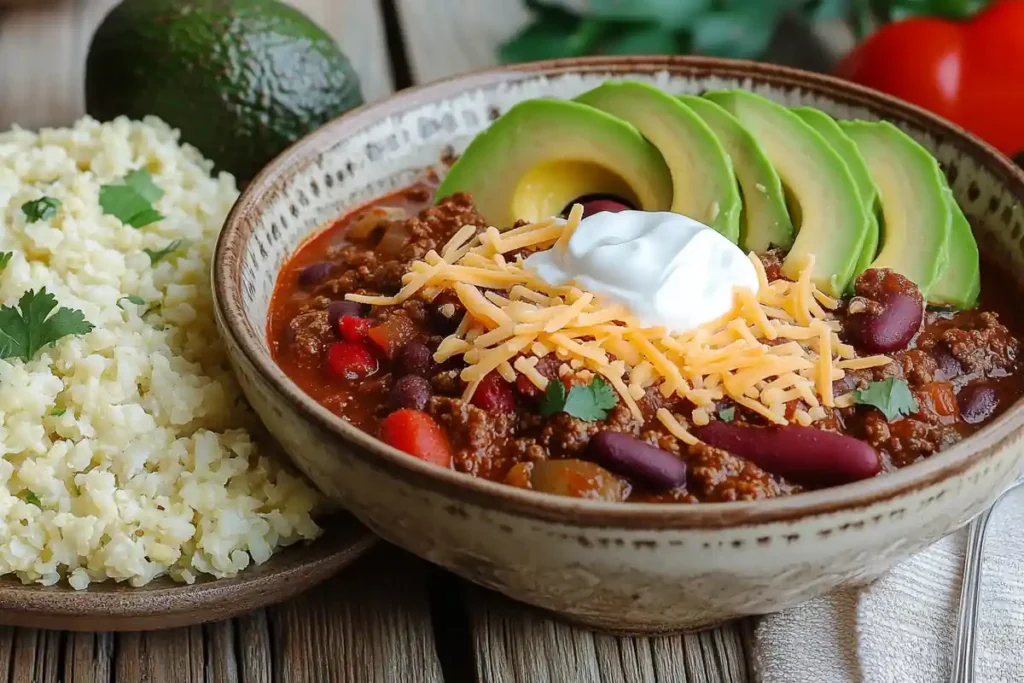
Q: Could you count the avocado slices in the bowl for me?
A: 7